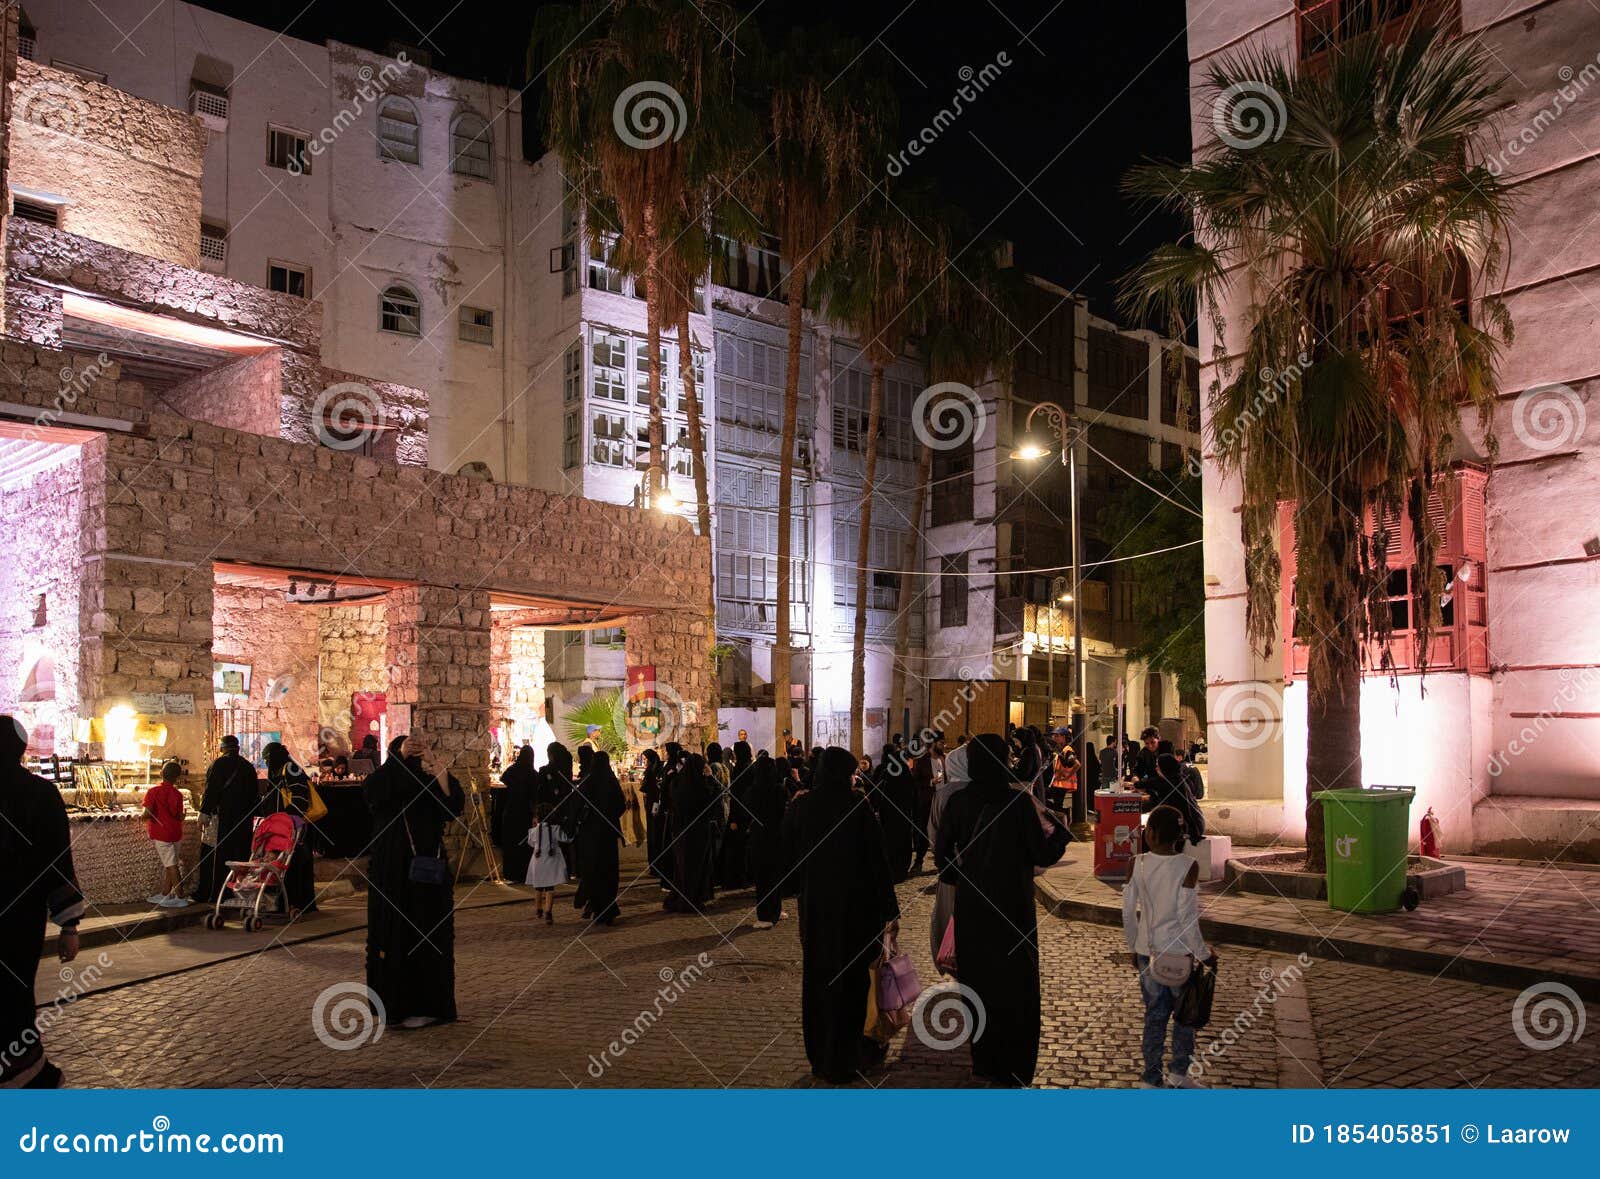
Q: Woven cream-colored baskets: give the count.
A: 0